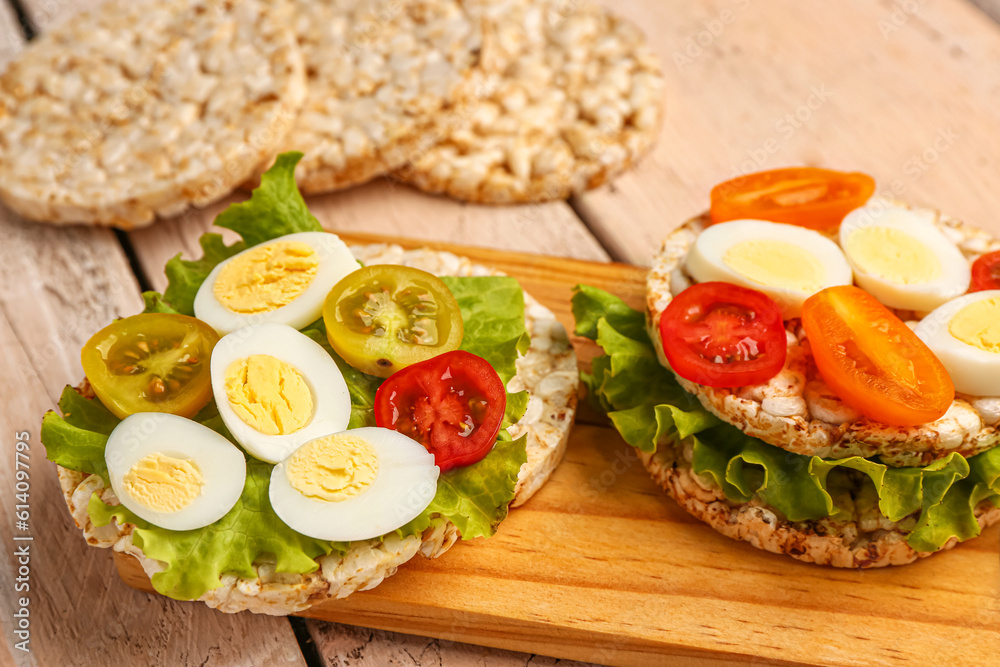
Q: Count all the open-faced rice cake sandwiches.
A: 2